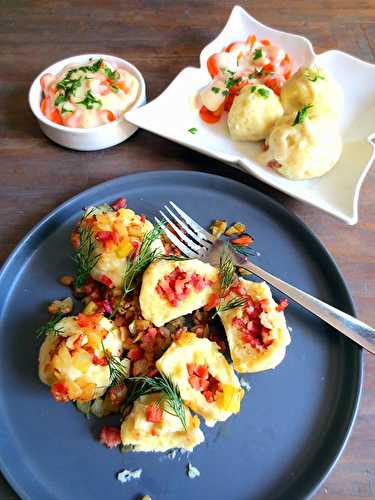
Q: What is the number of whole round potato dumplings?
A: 5